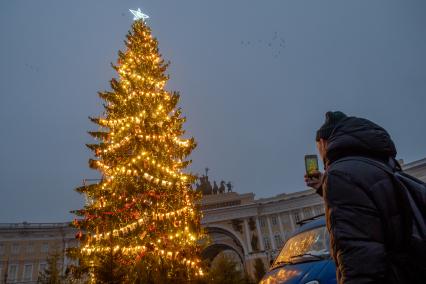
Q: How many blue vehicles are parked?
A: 1